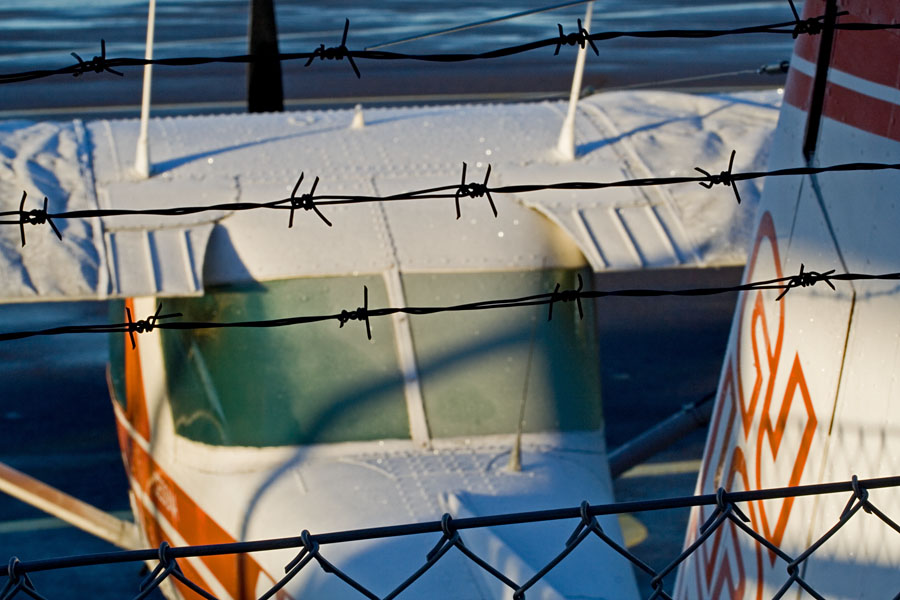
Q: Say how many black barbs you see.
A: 12